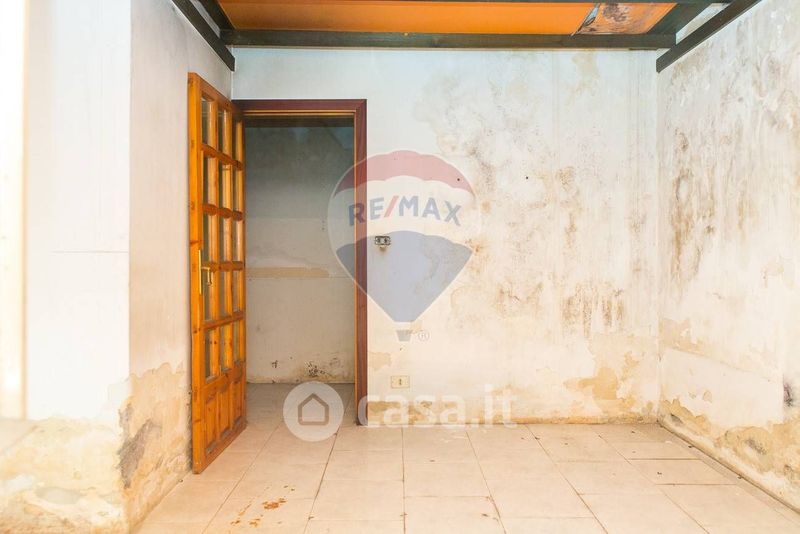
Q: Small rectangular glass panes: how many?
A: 15